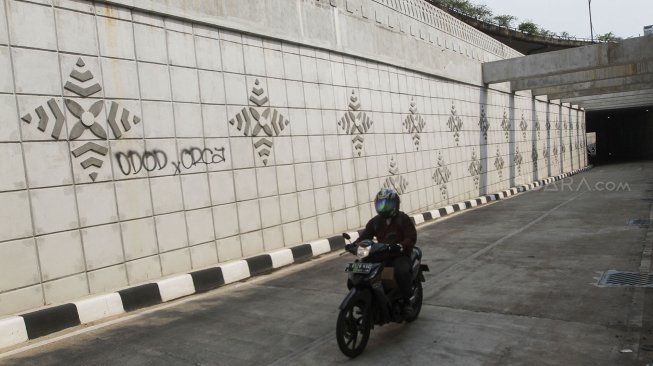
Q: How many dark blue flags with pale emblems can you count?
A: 0